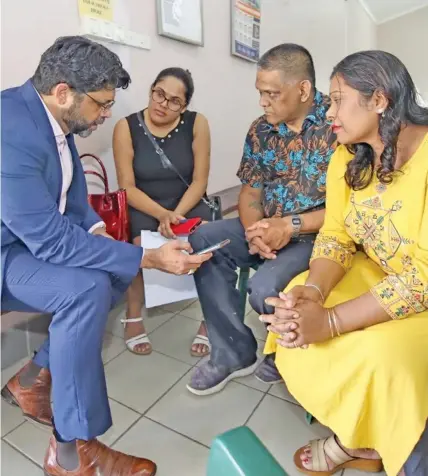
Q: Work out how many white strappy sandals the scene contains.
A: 2